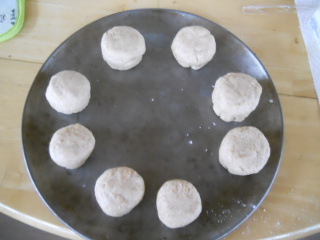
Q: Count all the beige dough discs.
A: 8